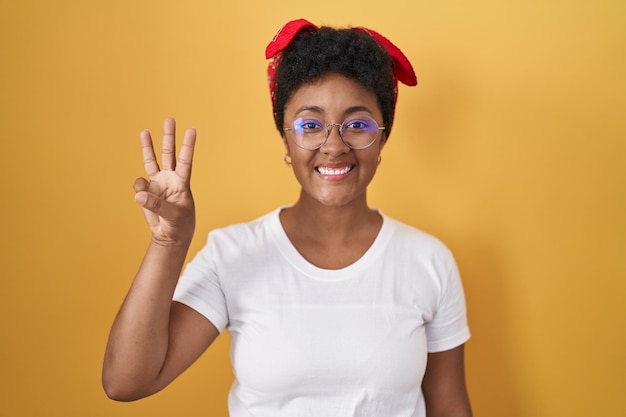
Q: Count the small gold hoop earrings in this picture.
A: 2